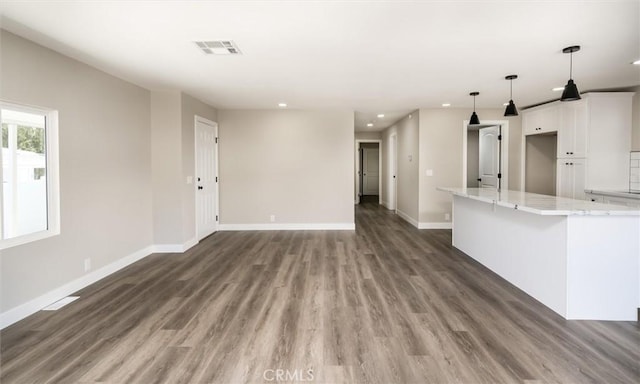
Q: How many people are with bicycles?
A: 0